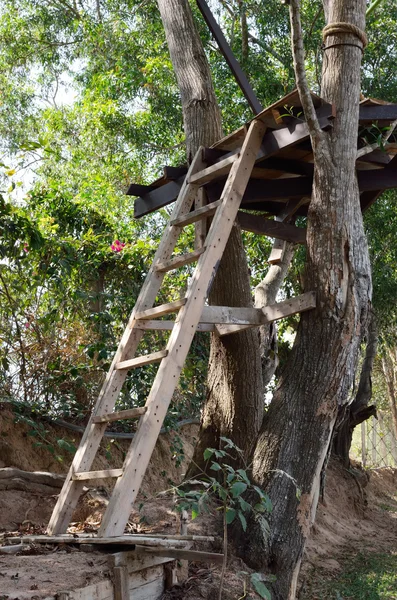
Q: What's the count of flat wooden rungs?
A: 7